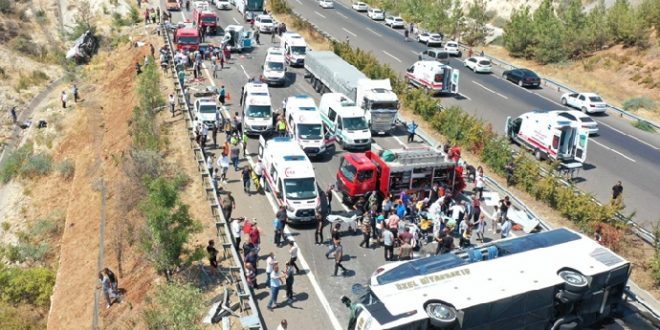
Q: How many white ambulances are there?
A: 8